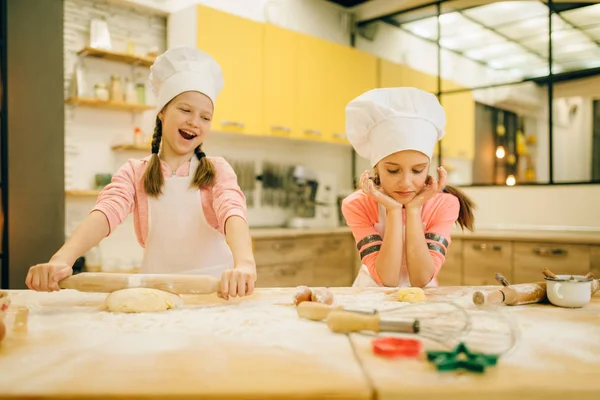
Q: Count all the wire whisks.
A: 2